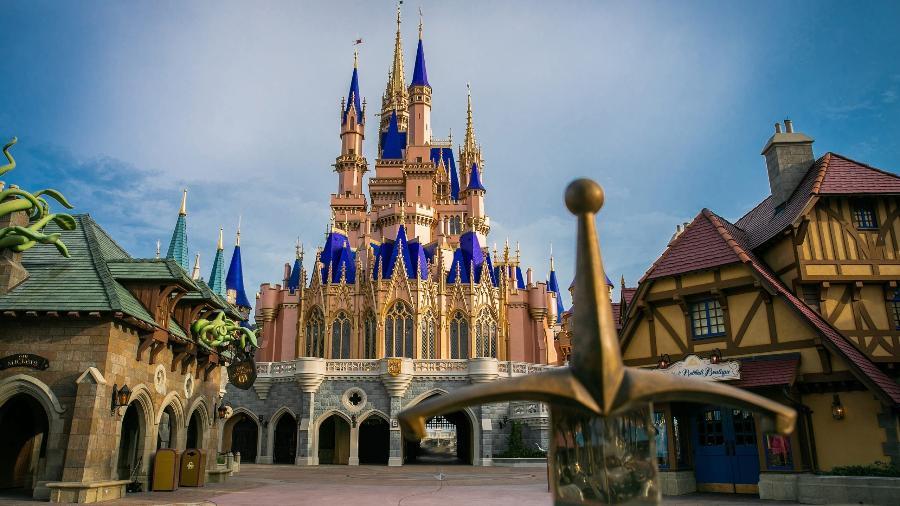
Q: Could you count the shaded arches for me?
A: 9